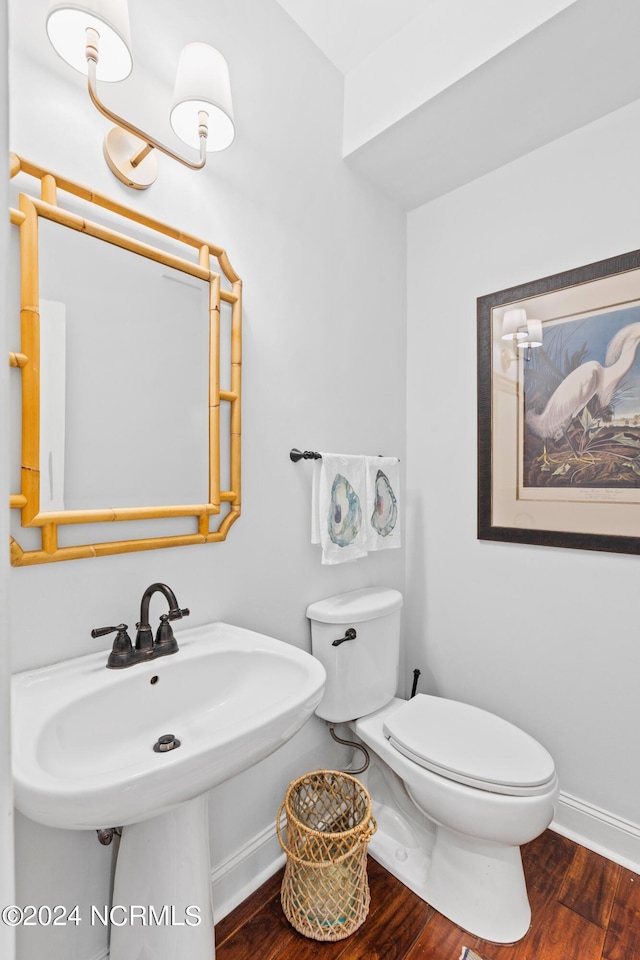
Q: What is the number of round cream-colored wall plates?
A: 1